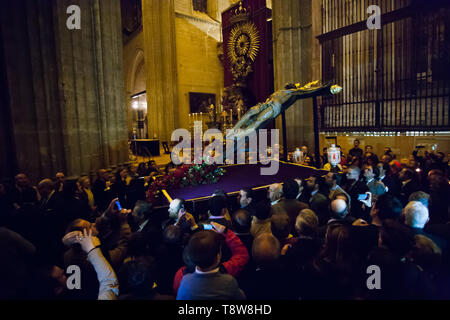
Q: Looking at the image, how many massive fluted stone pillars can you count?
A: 3